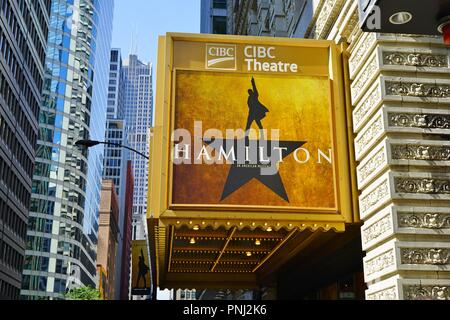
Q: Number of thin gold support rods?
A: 3